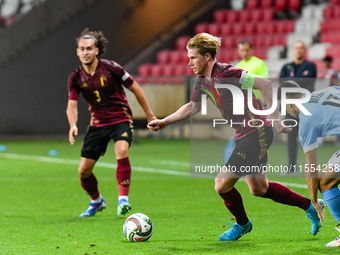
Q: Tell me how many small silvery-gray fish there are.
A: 0